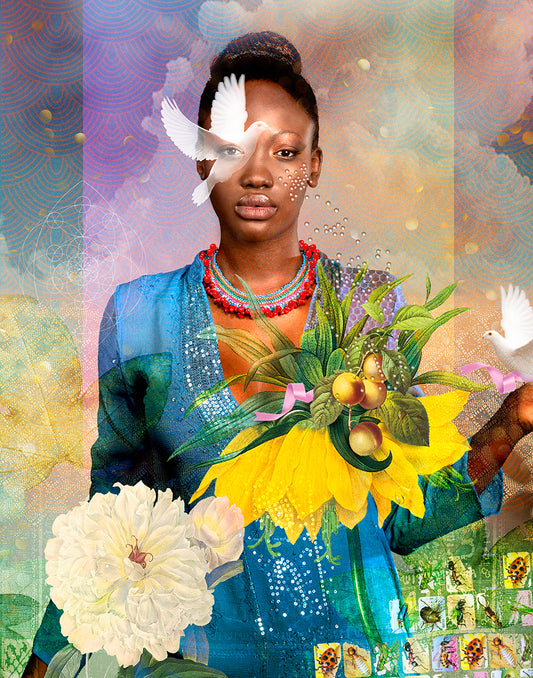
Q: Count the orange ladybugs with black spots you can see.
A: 3